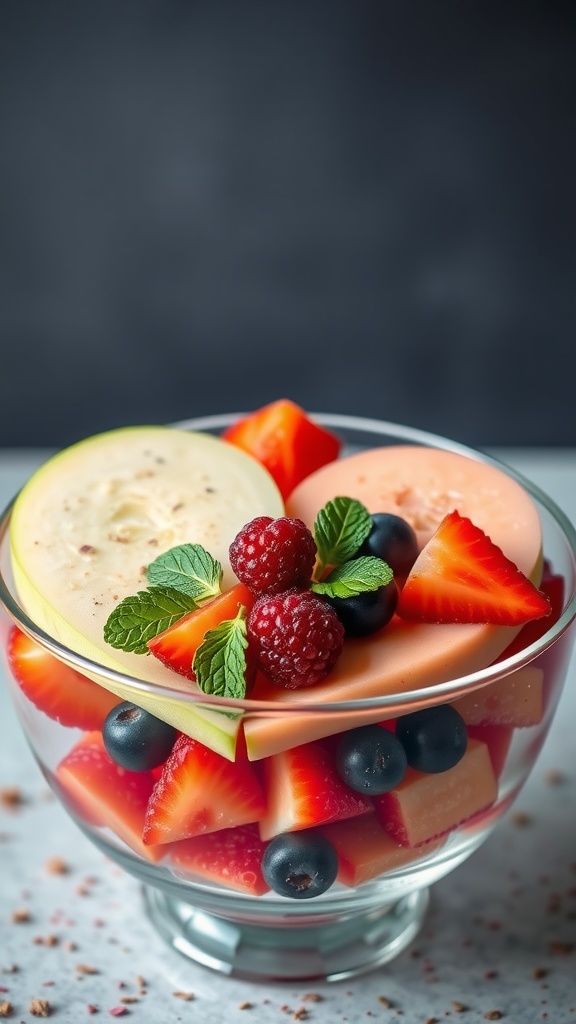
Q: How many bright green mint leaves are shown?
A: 5